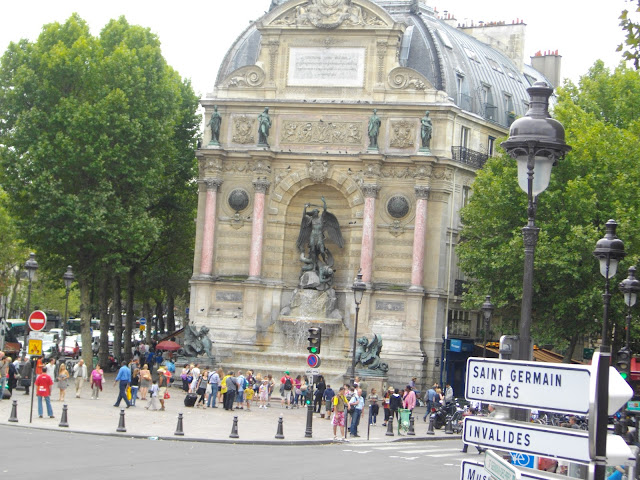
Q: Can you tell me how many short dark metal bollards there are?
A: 10